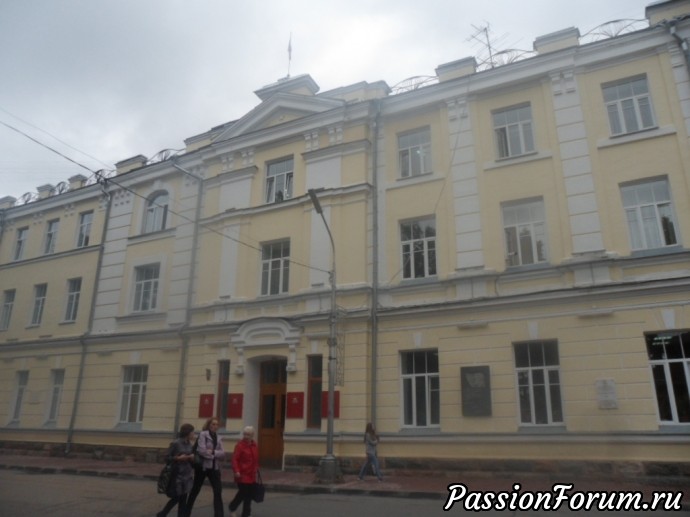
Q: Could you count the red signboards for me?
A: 4